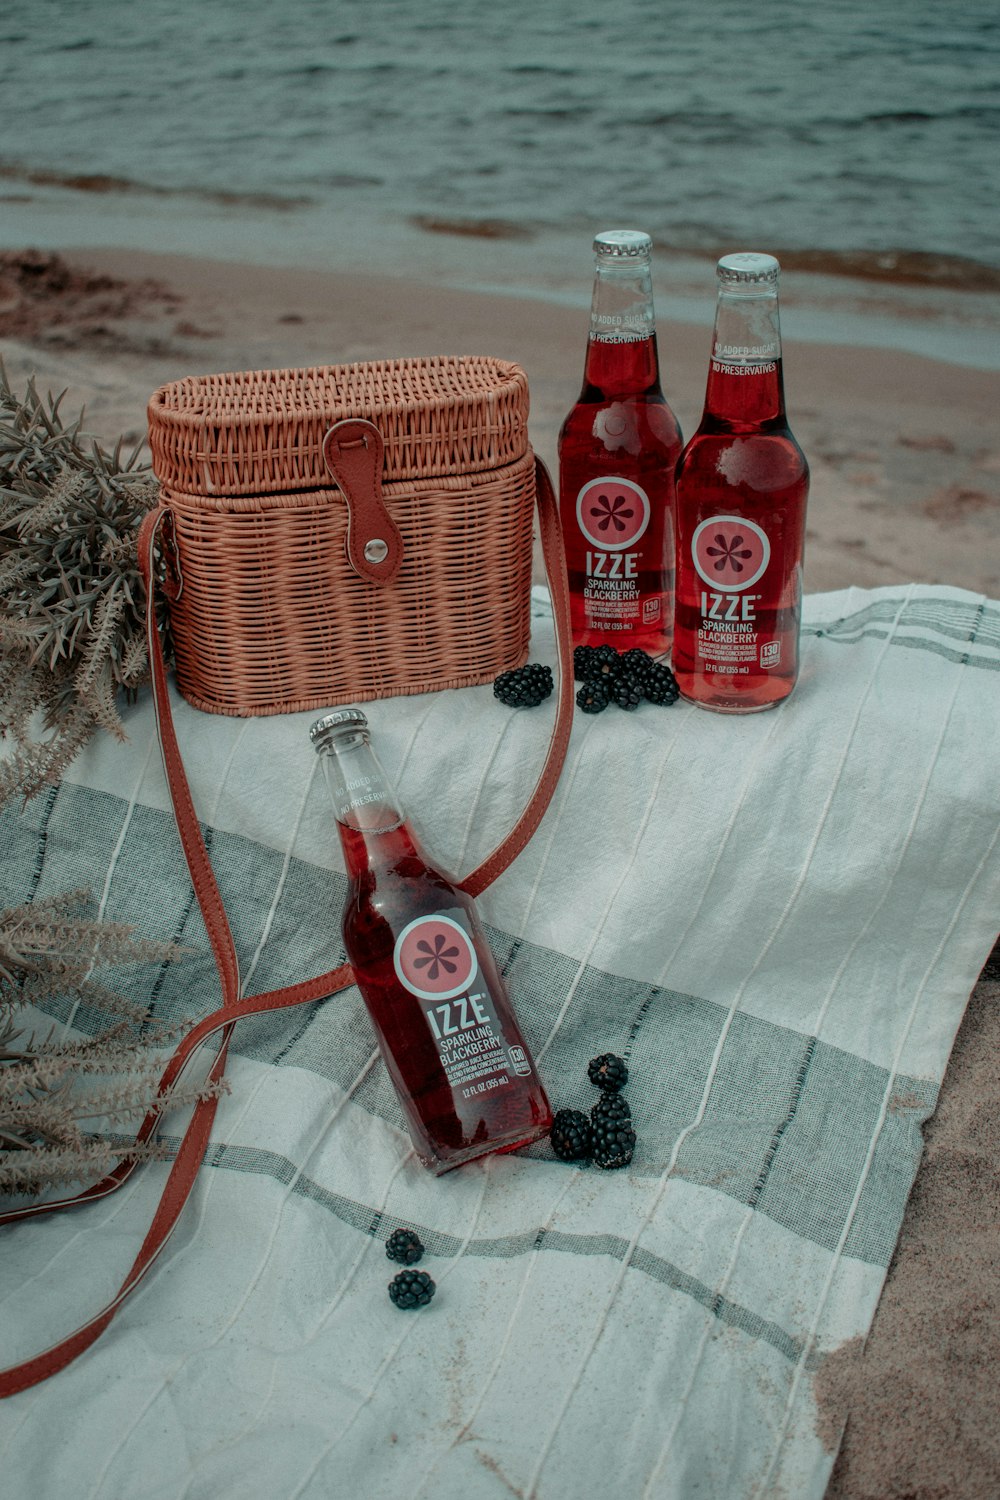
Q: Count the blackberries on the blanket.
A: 13